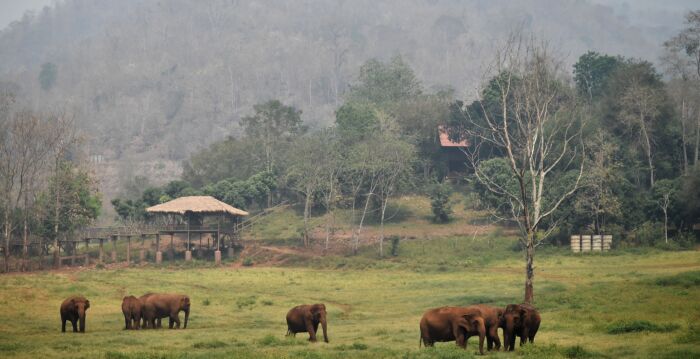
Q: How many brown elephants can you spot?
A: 8